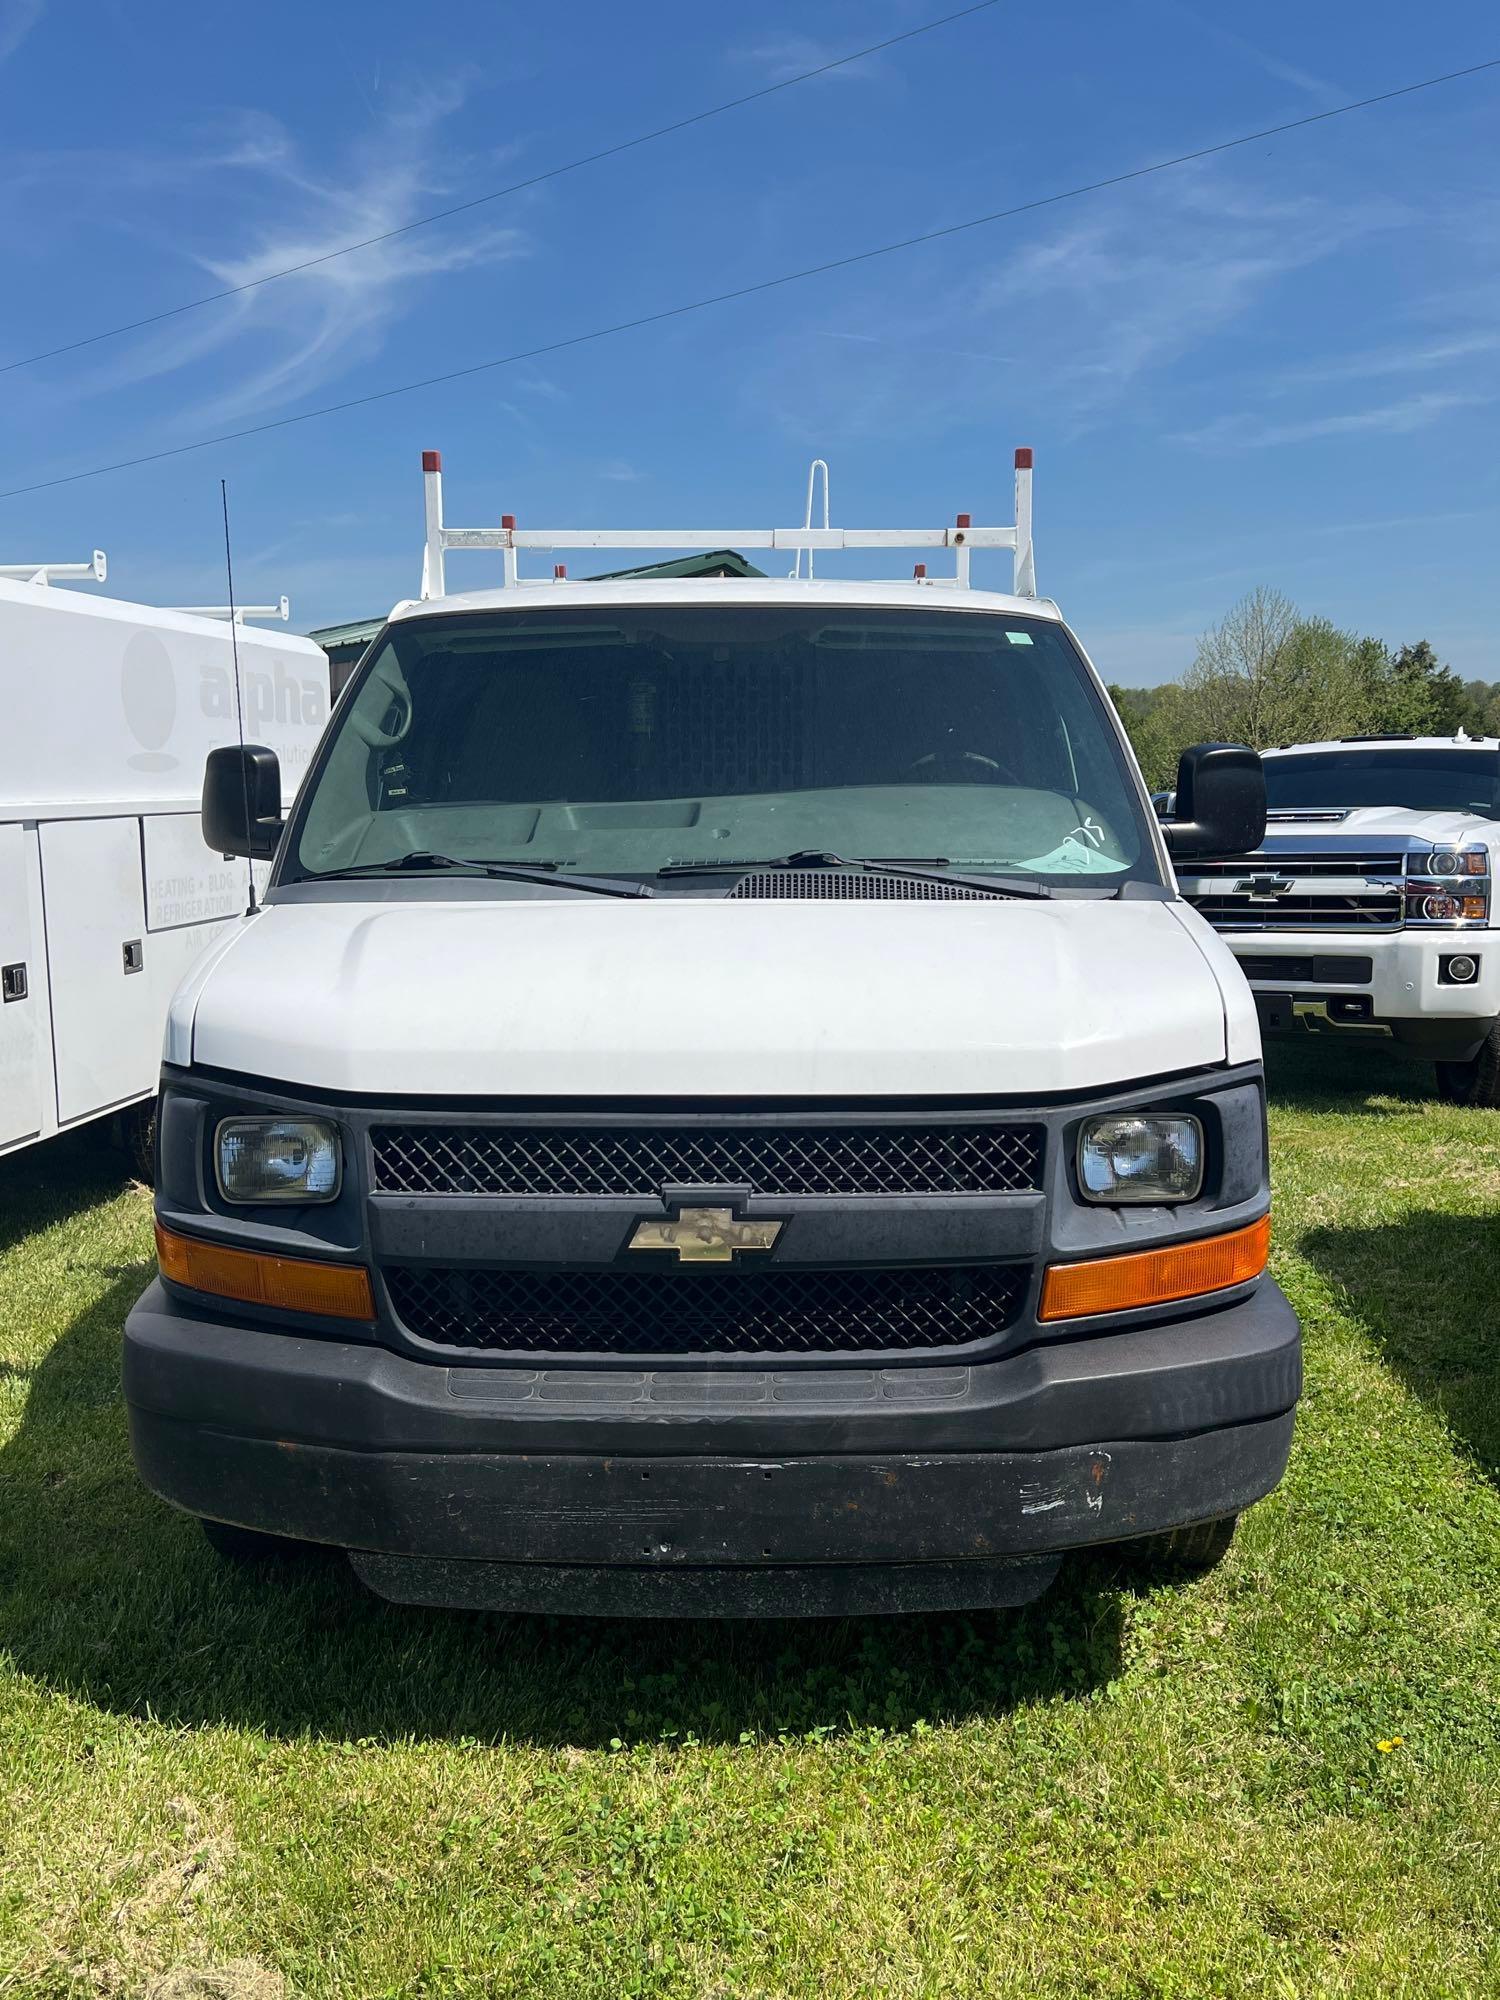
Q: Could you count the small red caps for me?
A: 6